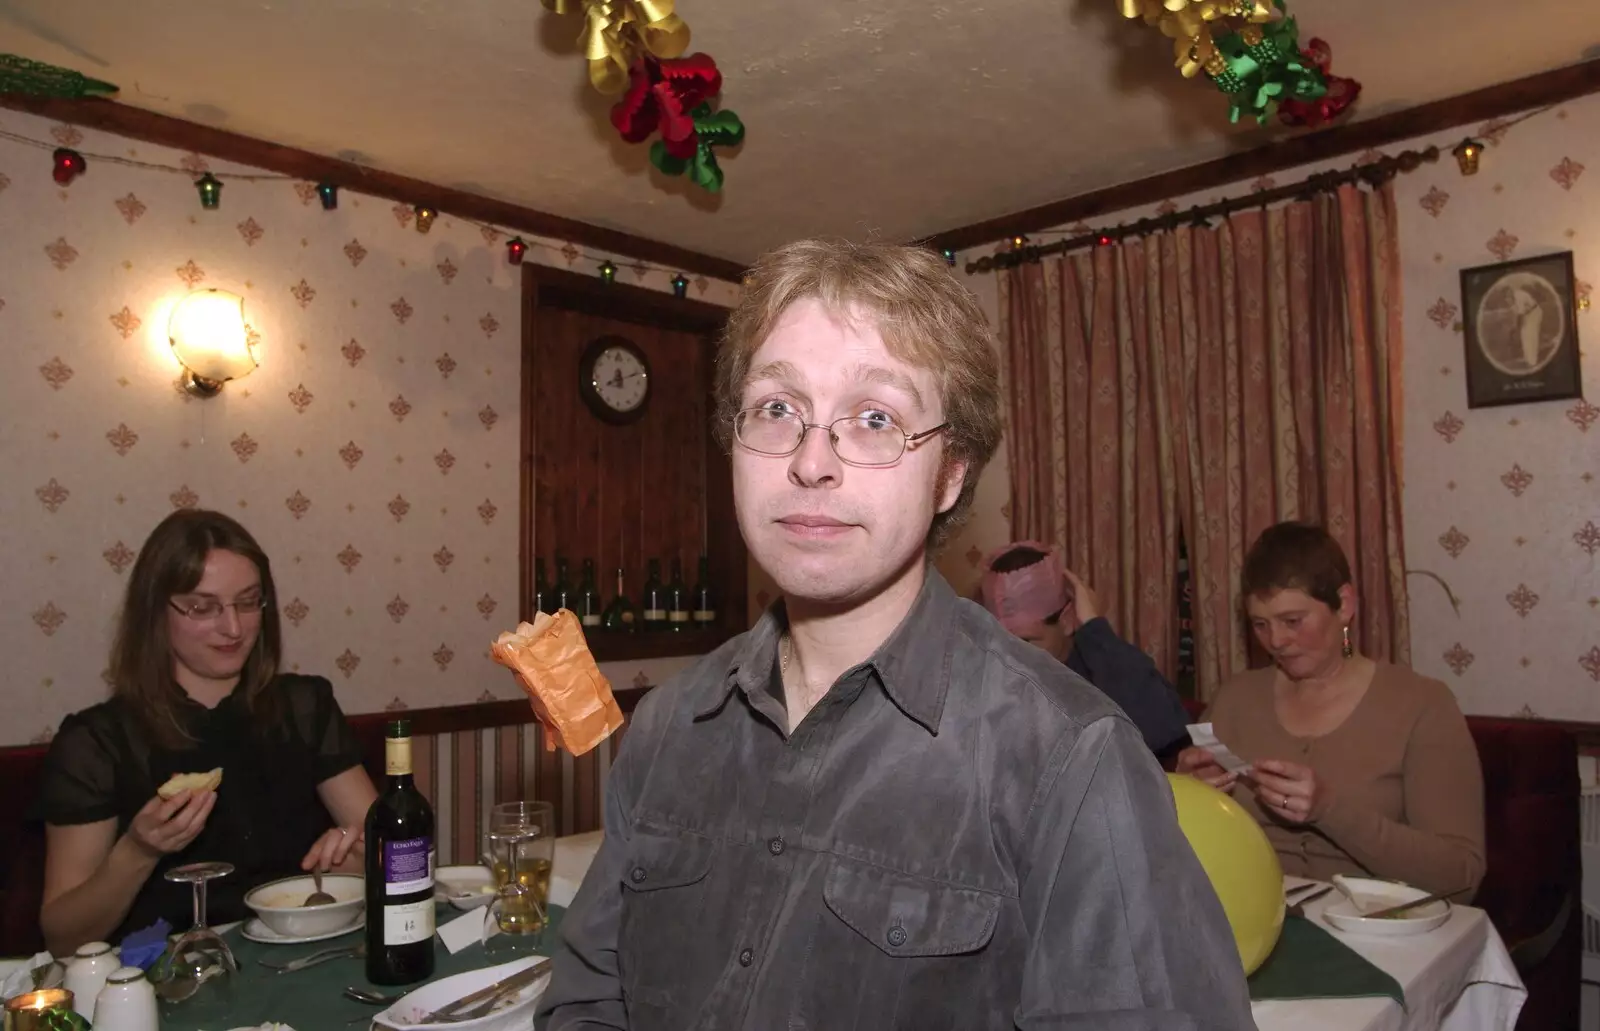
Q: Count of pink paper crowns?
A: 1